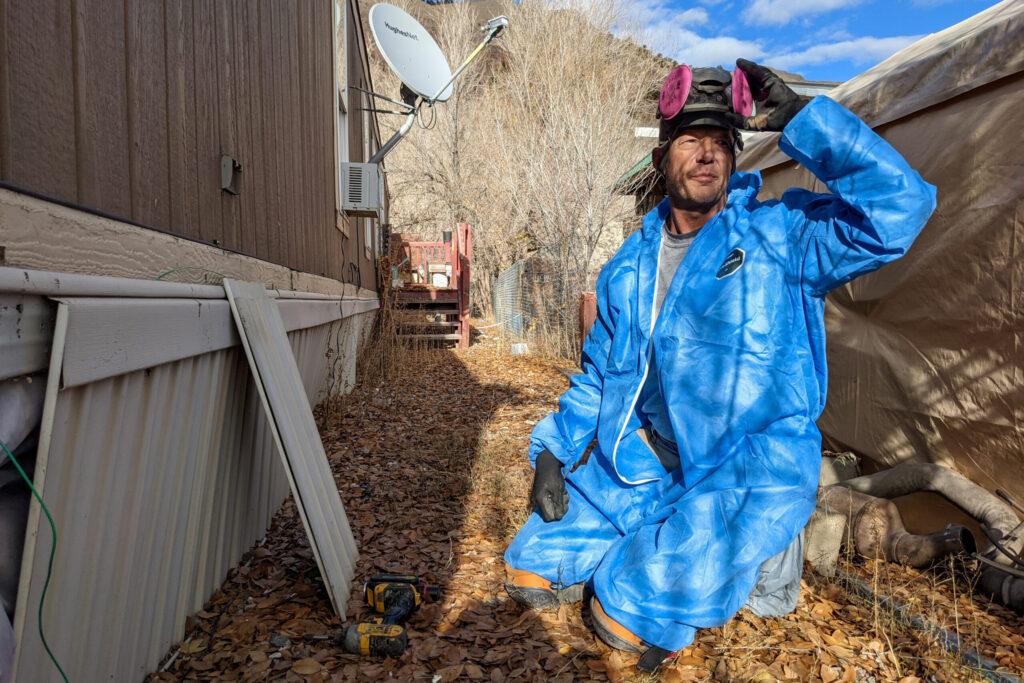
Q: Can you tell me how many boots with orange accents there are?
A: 2